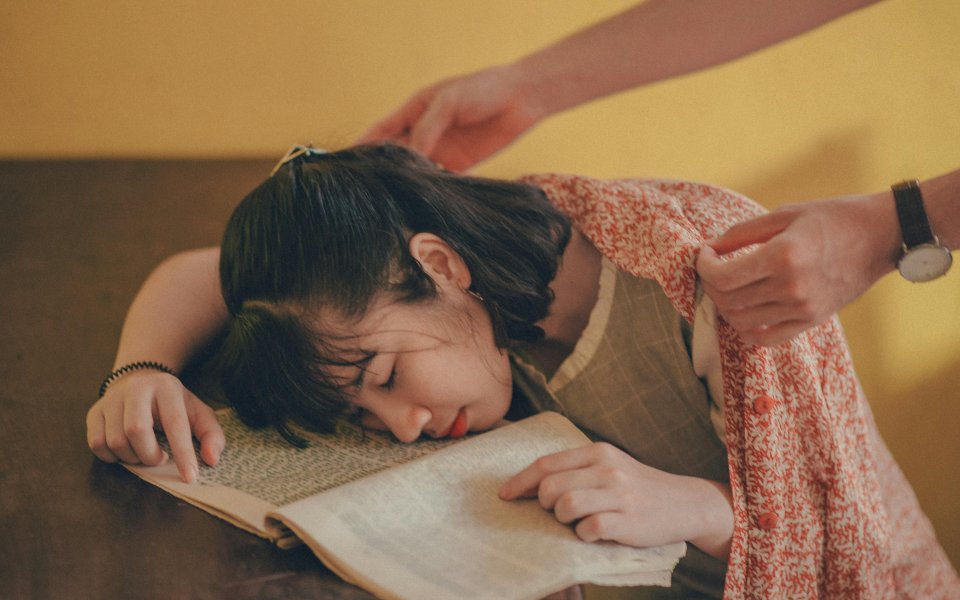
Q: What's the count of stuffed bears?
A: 0